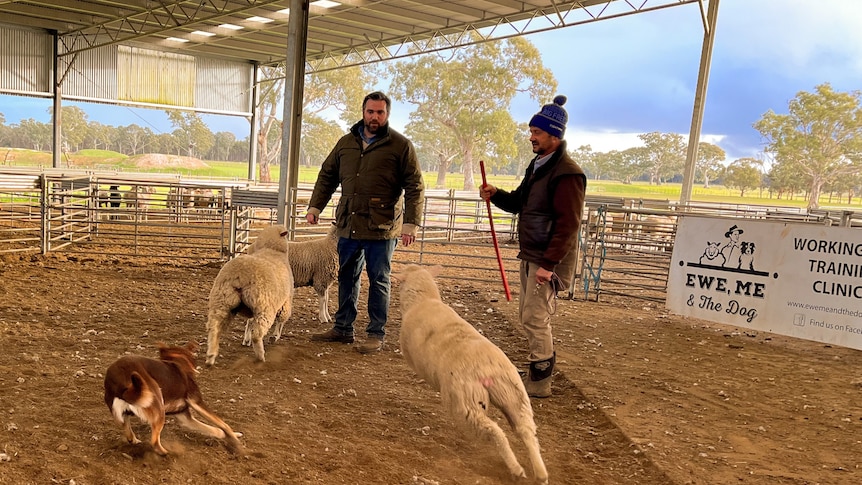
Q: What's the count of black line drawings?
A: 3